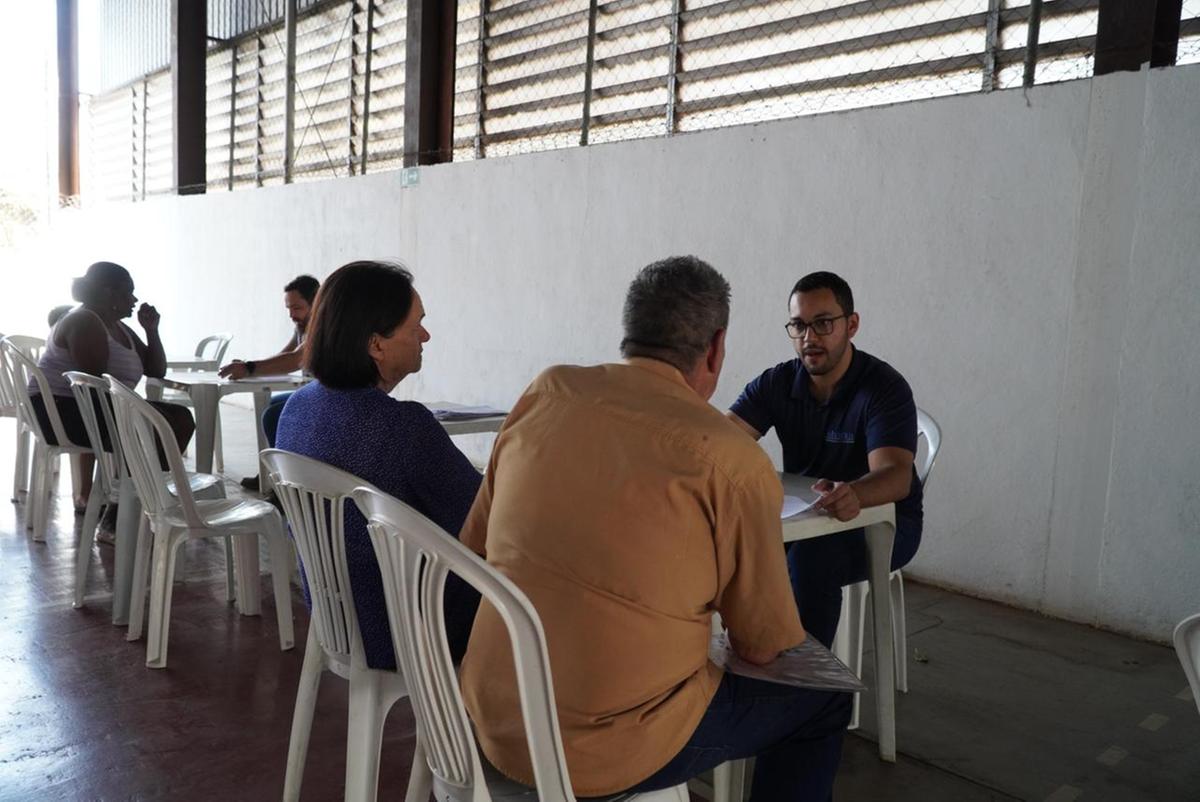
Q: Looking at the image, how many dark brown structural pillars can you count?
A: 4